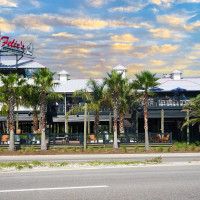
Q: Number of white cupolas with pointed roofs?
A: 3